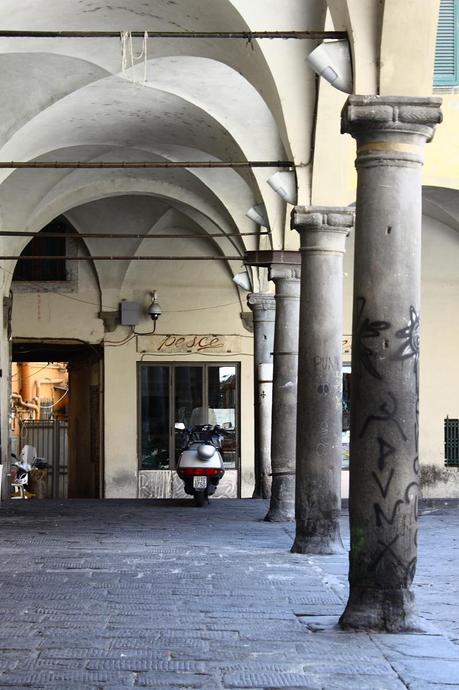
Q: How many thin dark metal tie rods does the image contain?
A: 4